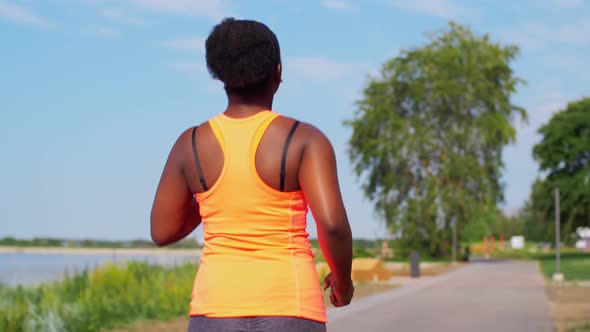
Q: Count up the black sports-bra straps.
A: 2